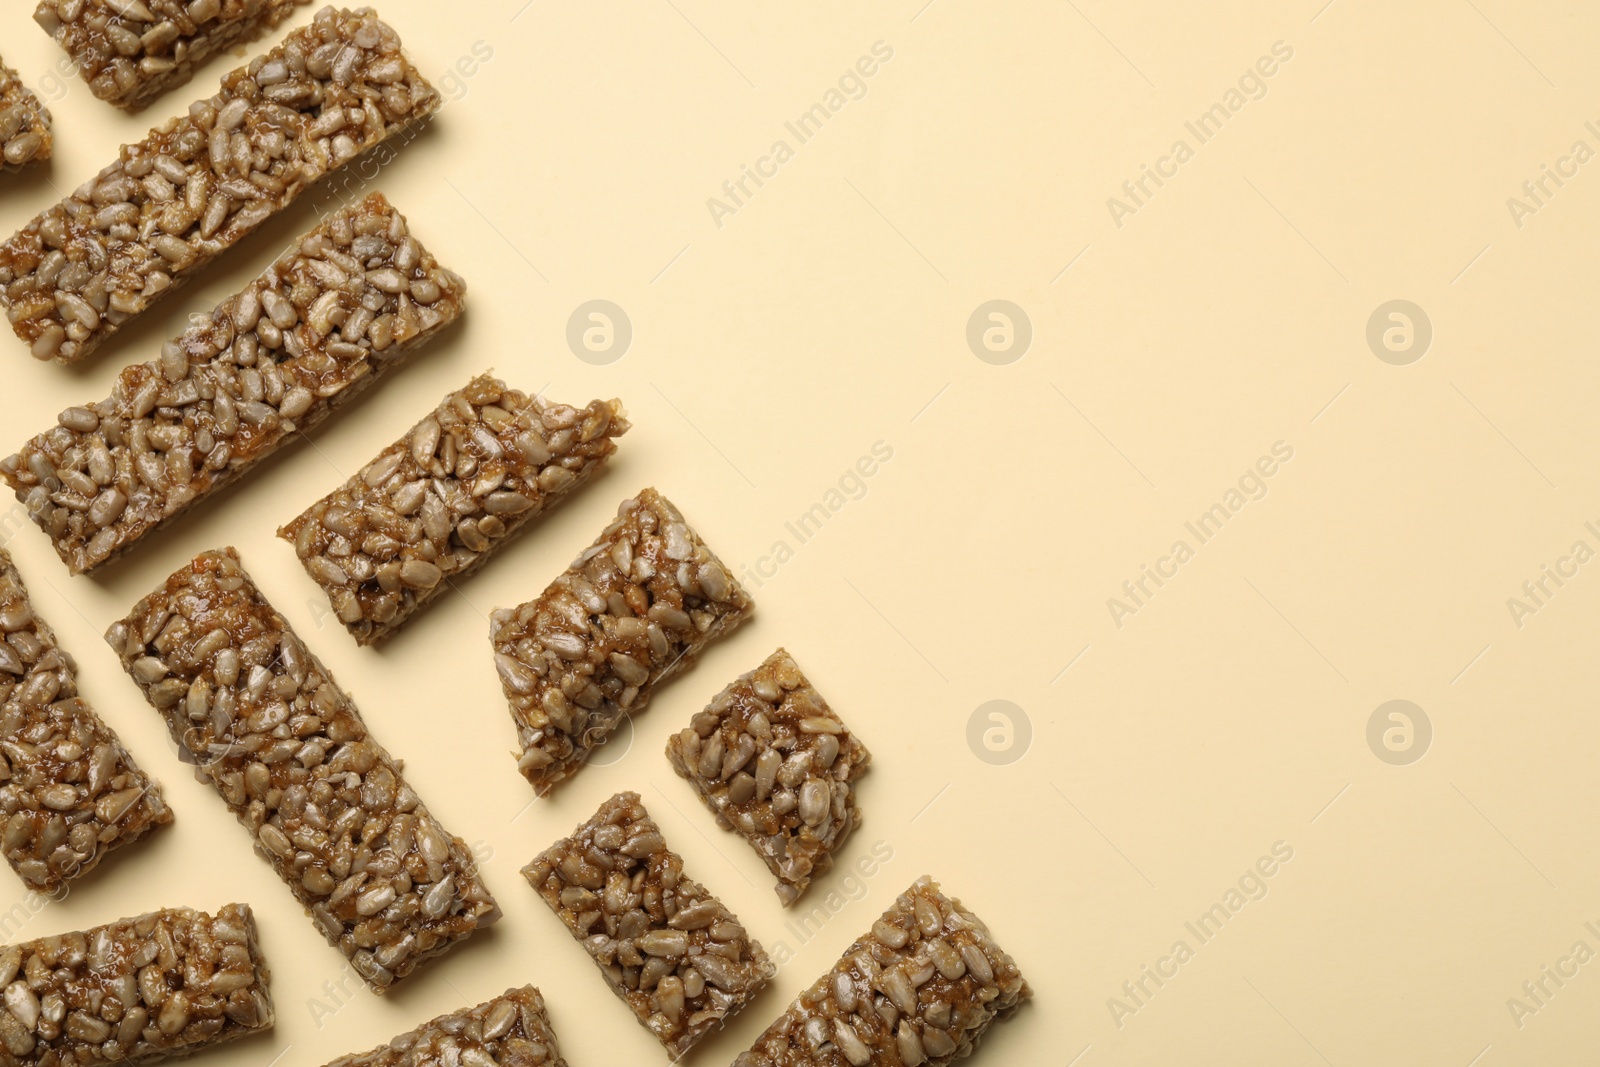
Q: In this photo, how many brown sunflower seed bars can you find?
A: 13